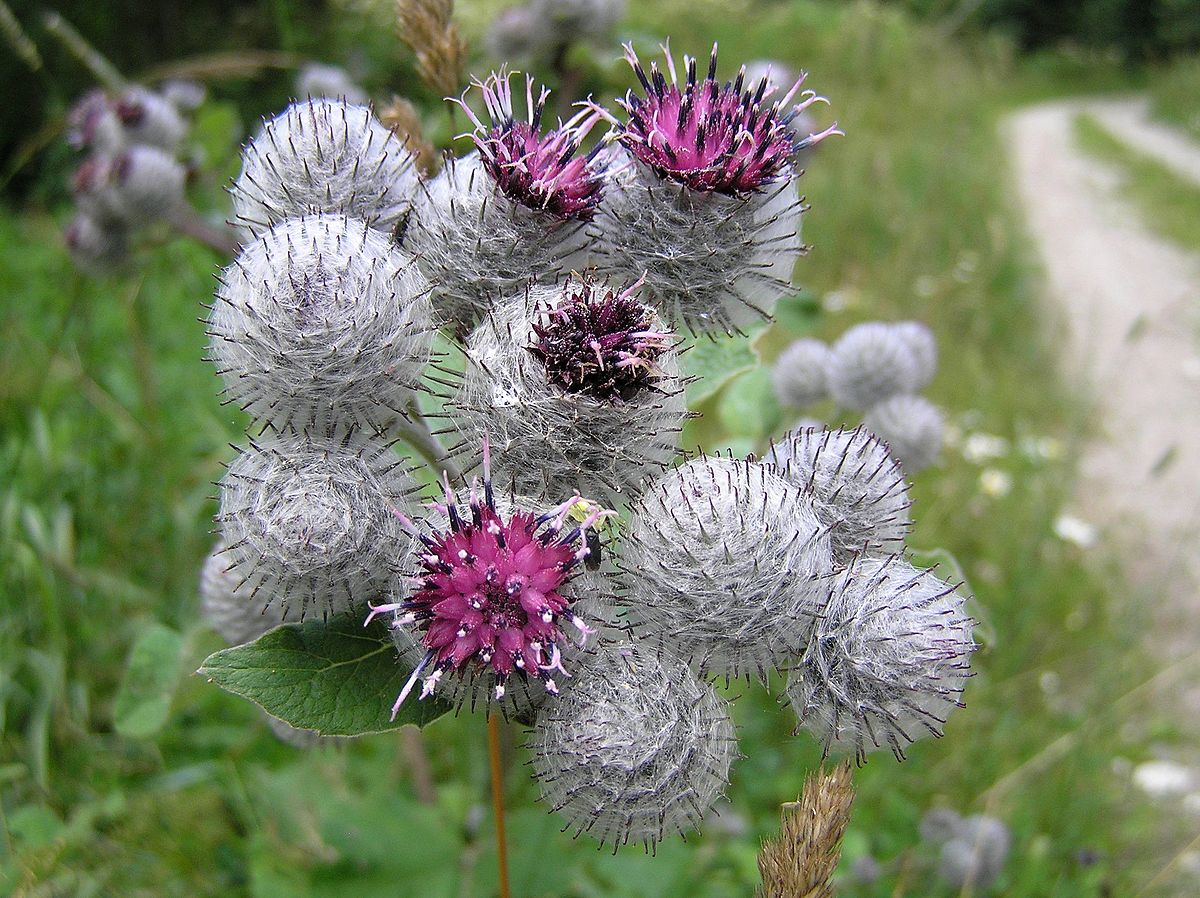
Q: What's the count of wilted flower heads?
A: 1